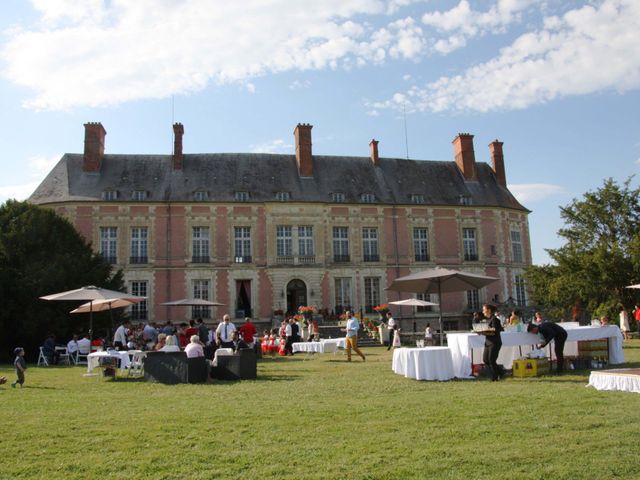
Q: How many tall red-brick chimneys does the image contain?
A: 6